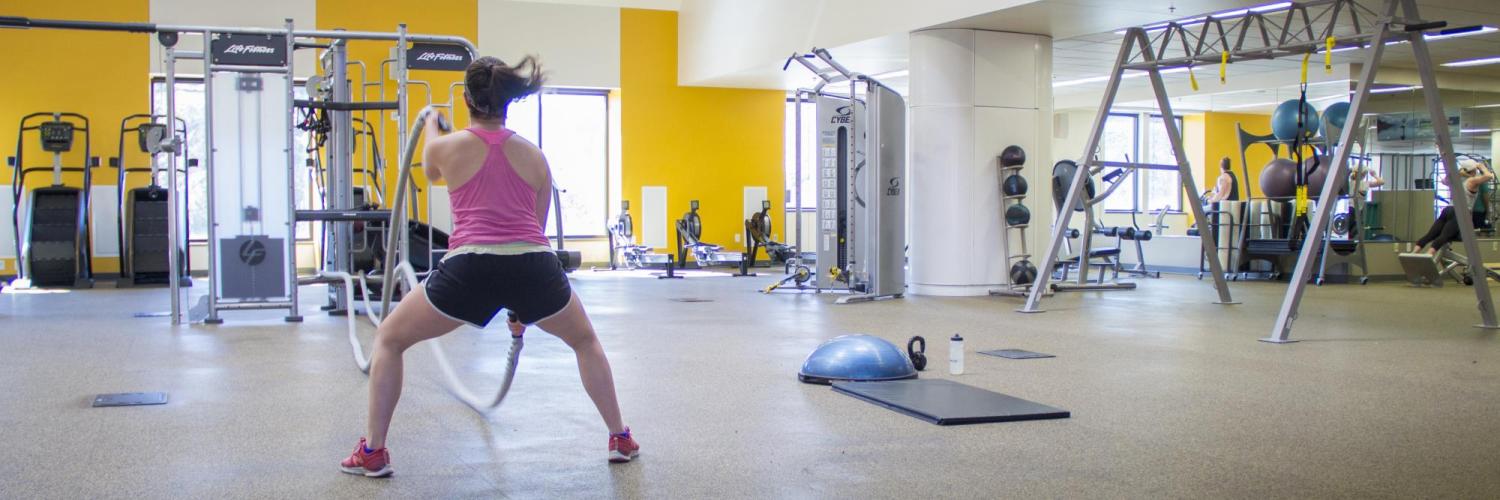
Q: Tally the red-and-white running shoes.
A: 2